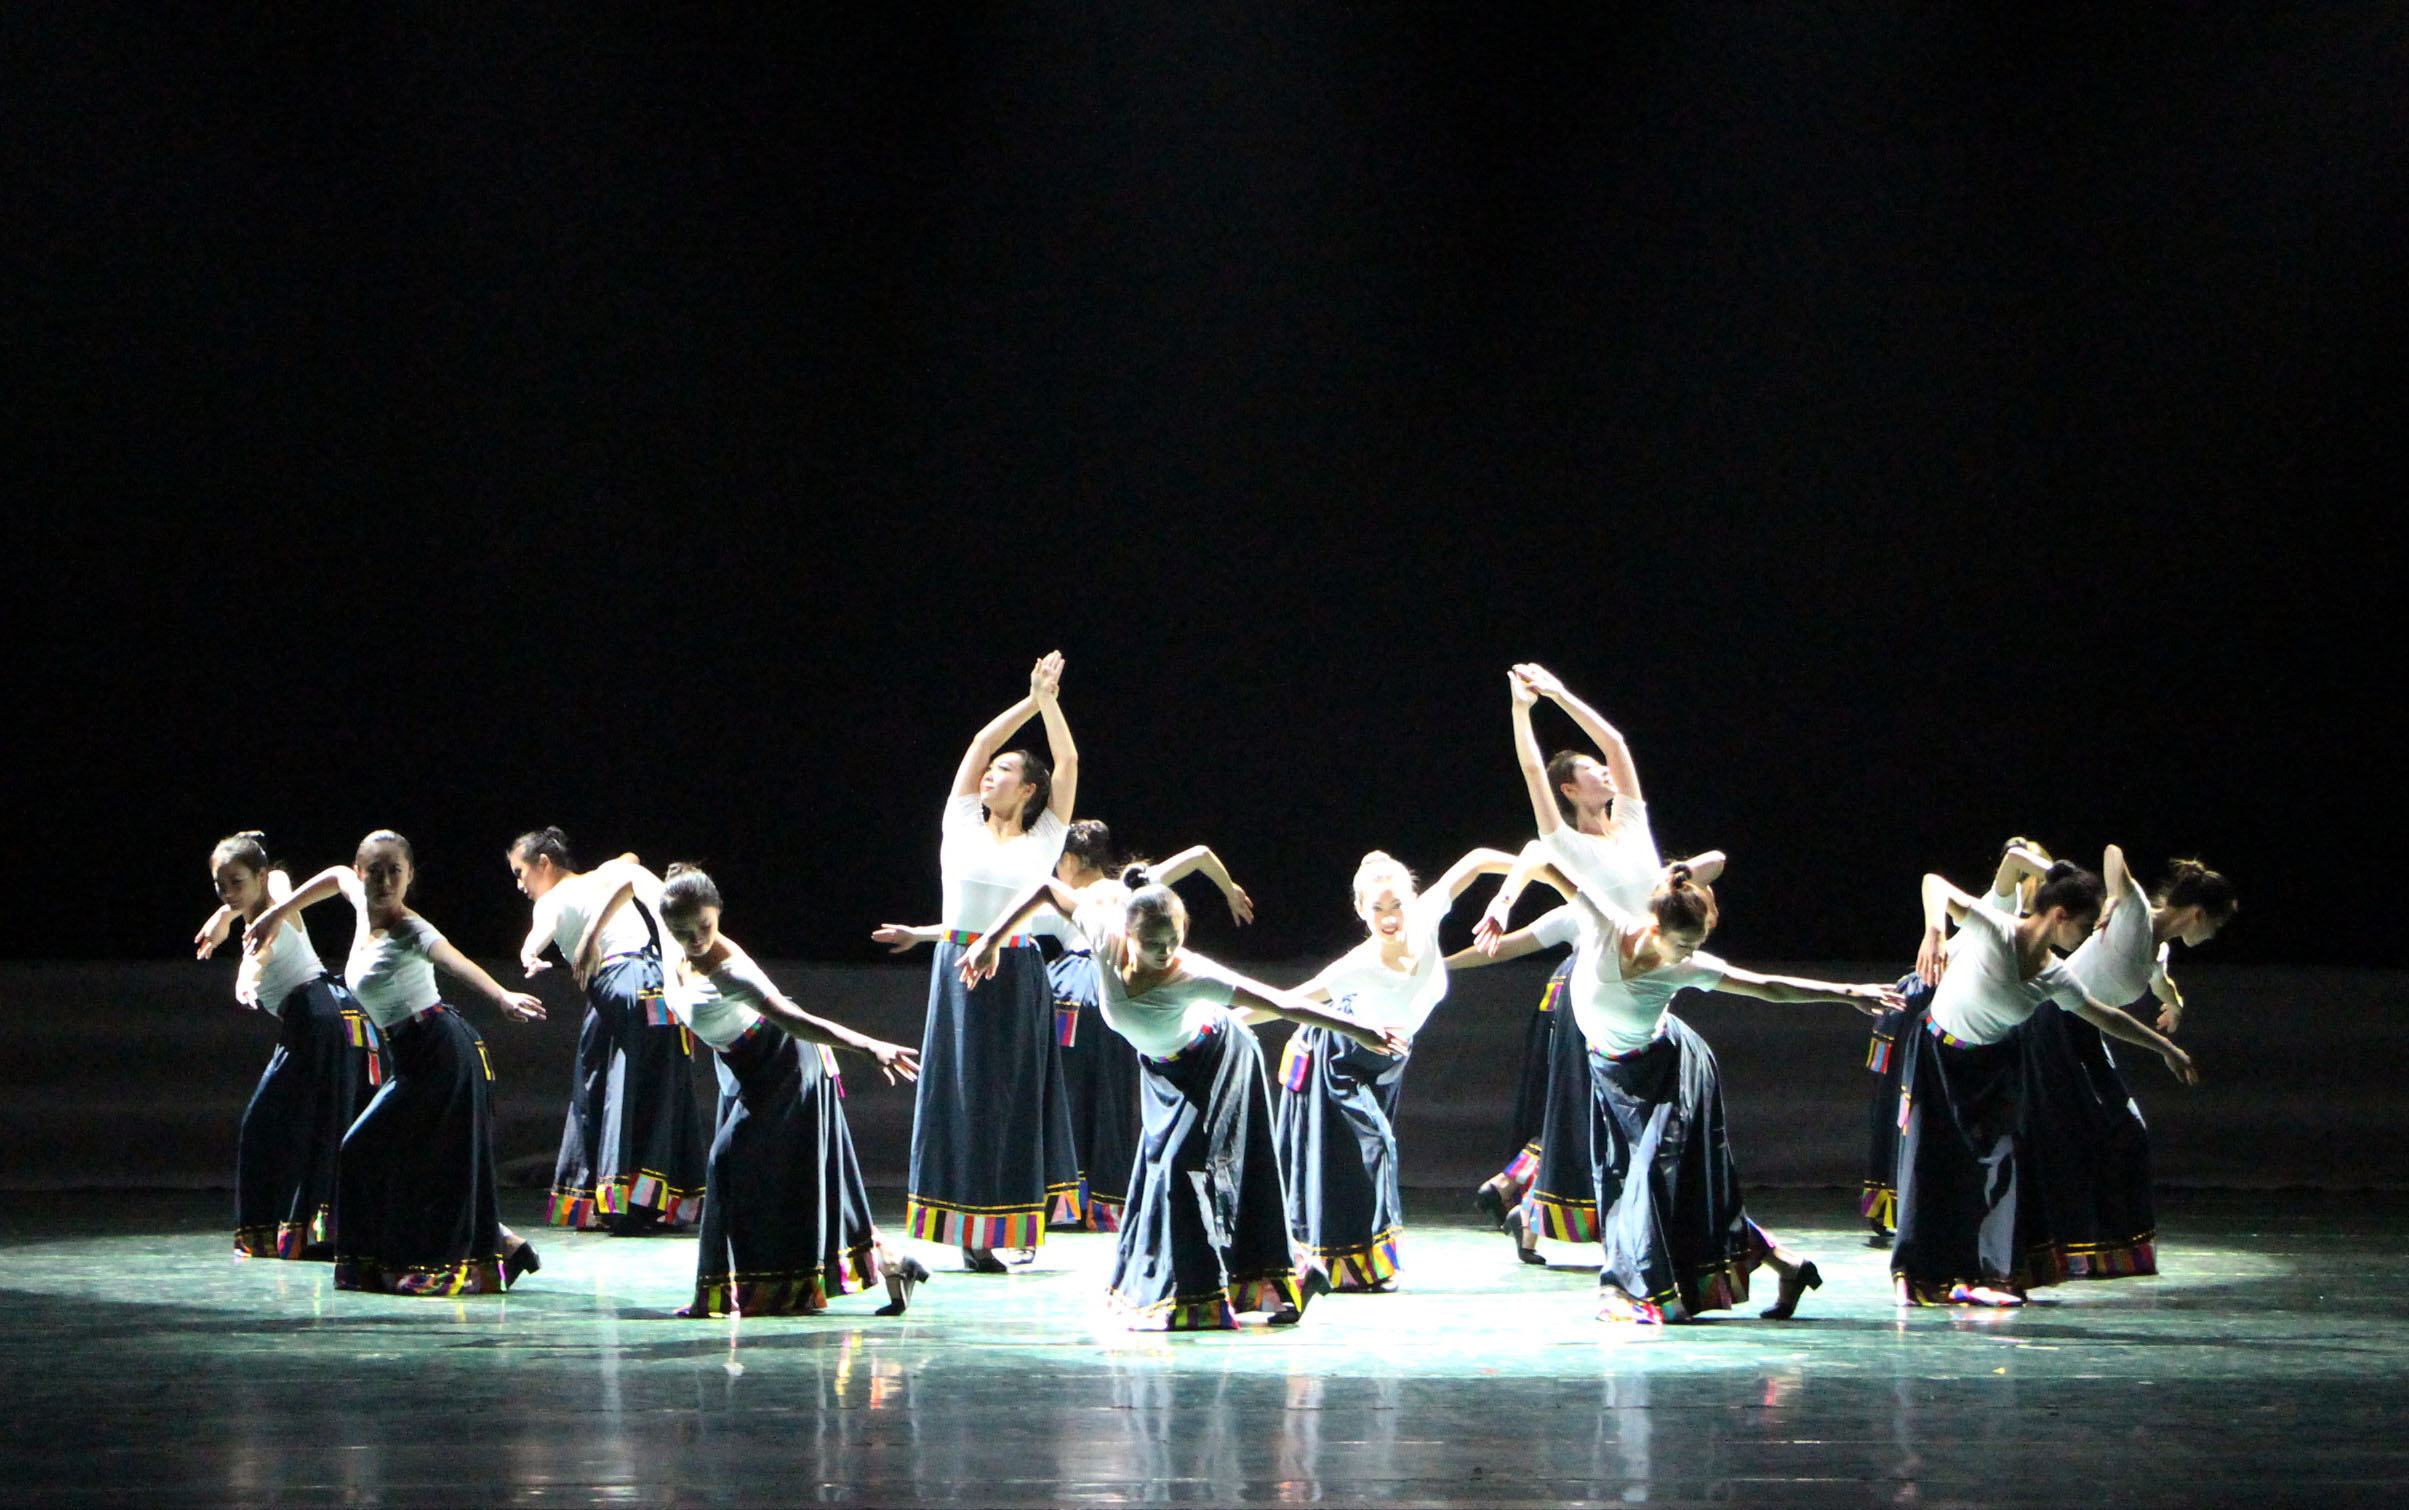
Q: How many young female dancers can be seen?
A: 14